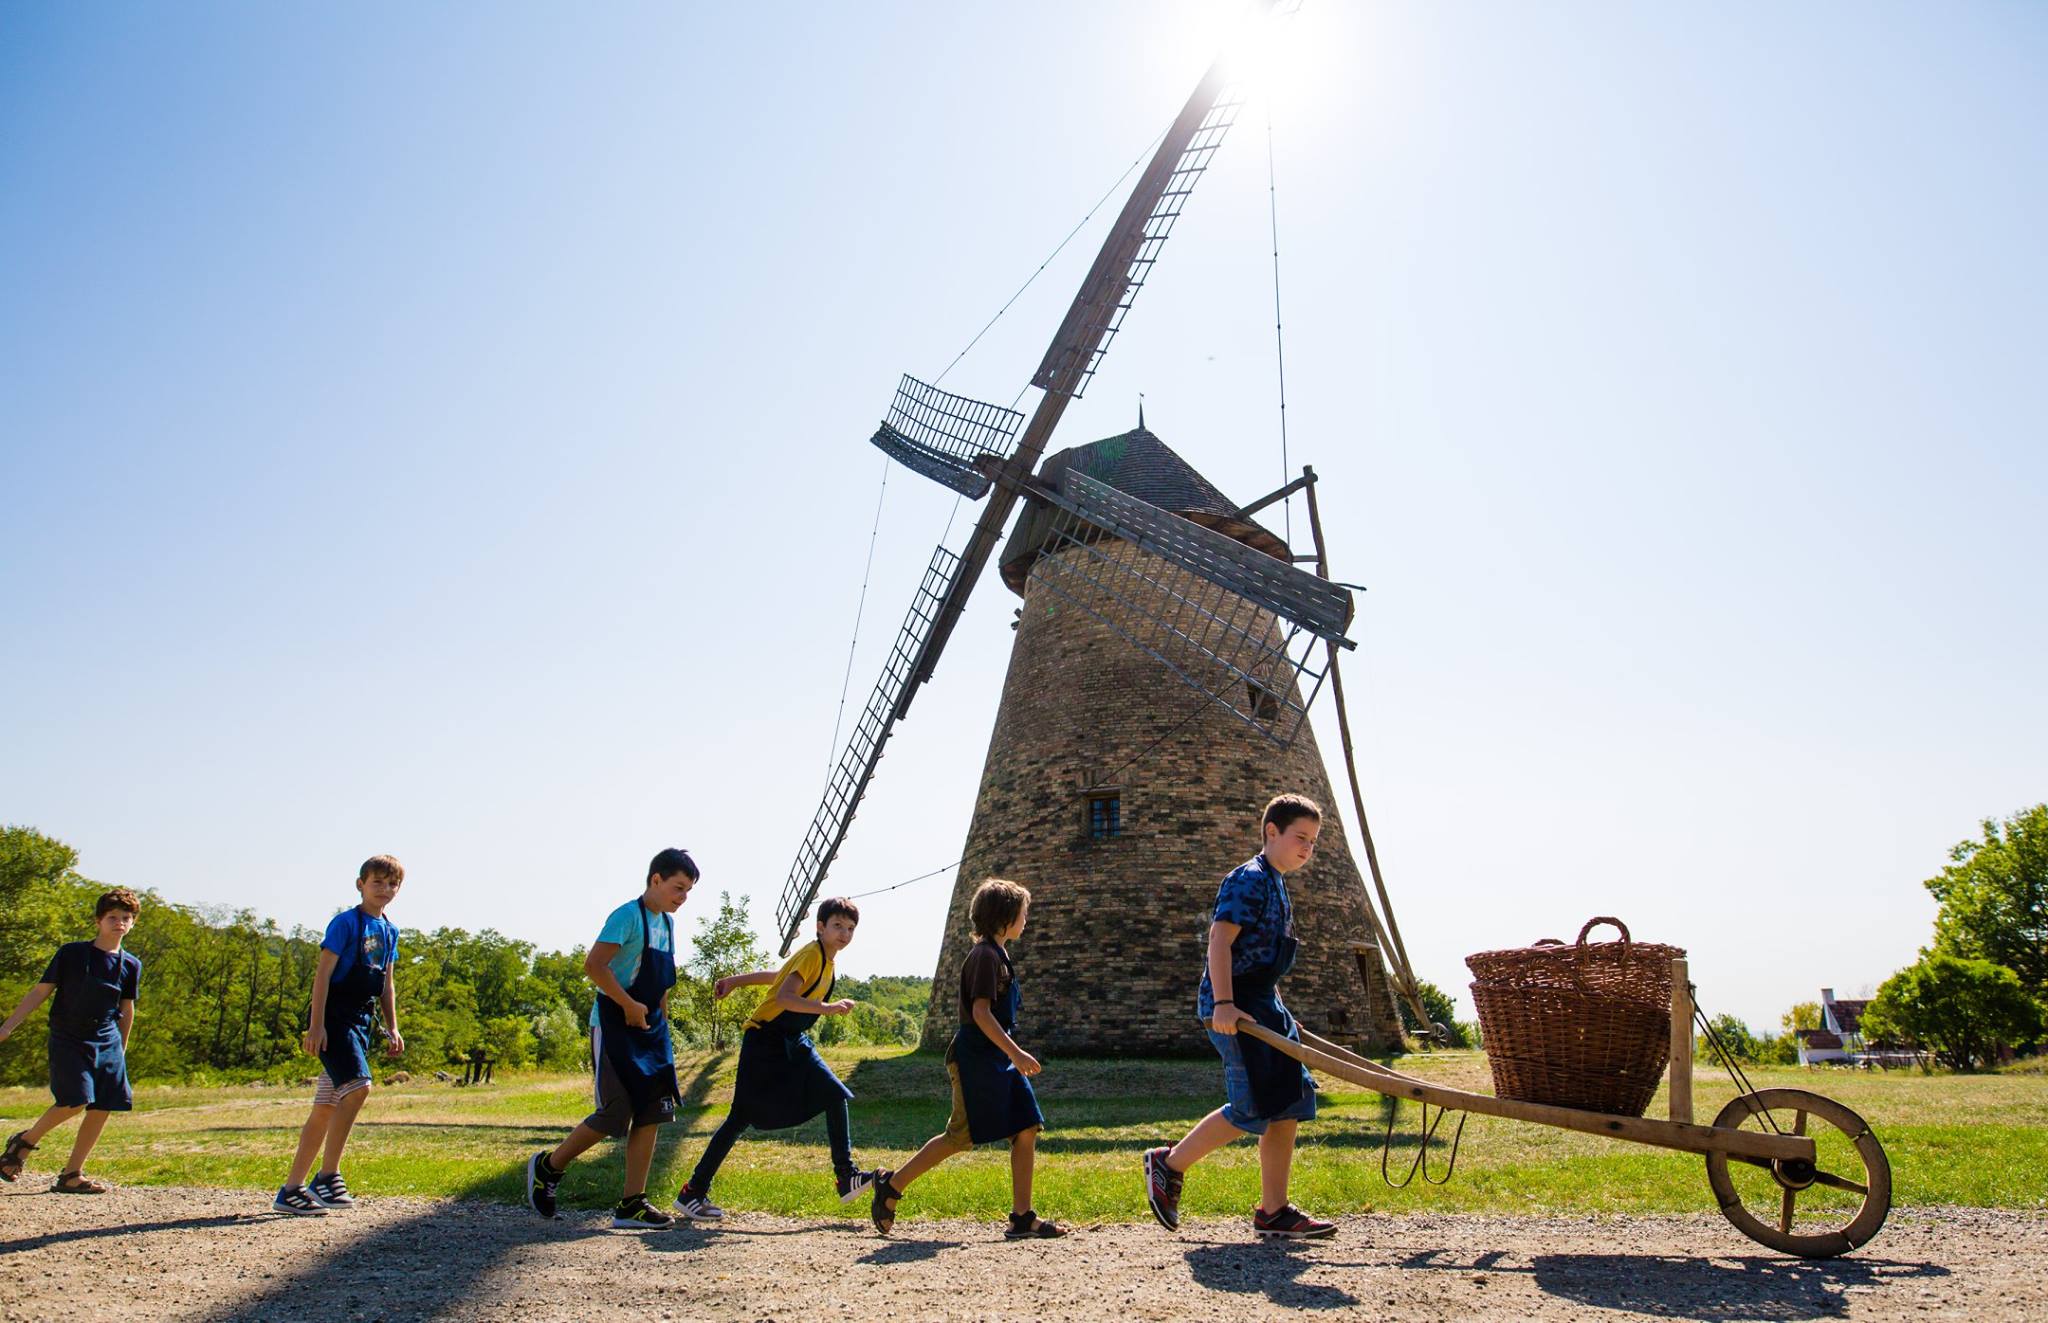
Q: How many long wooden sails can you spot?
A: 4